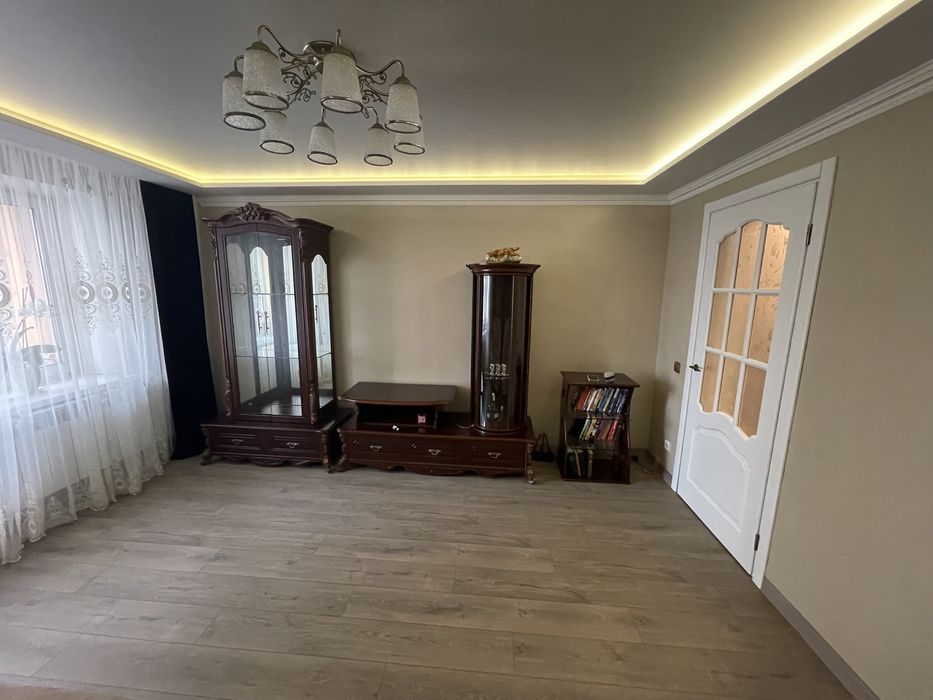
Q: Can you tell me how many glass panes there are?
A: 9